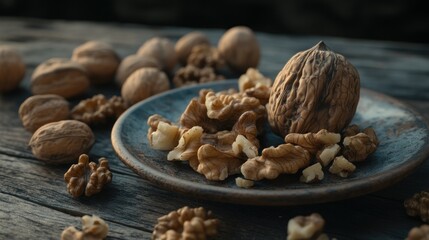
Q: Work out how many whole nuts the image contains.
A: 11